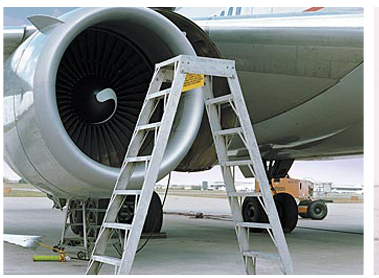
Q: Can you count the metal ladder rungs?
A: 12